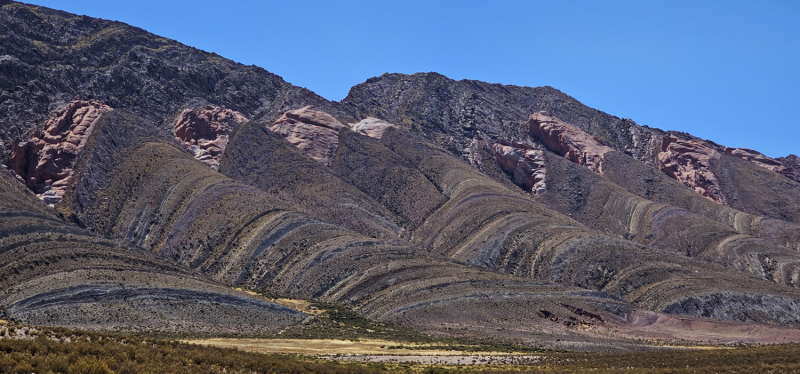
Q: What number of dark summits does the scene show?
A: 2